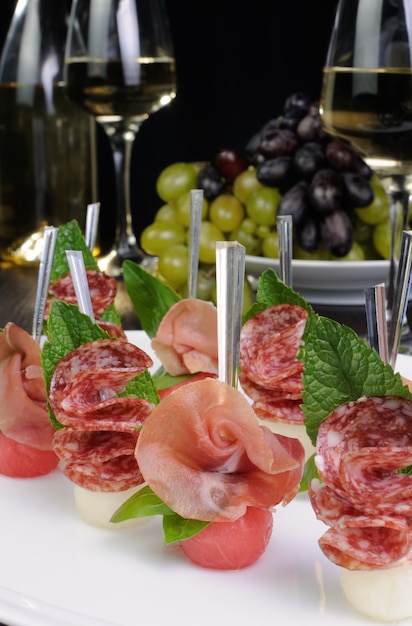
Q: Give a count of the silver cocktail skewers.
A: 8